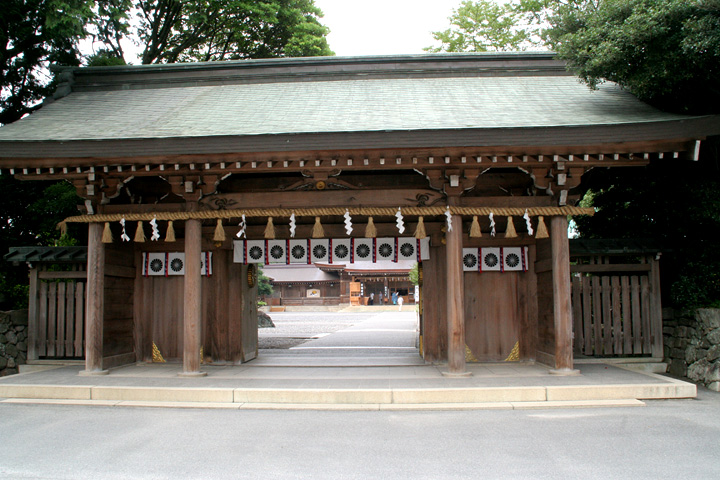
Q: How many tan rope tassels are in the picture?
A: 11